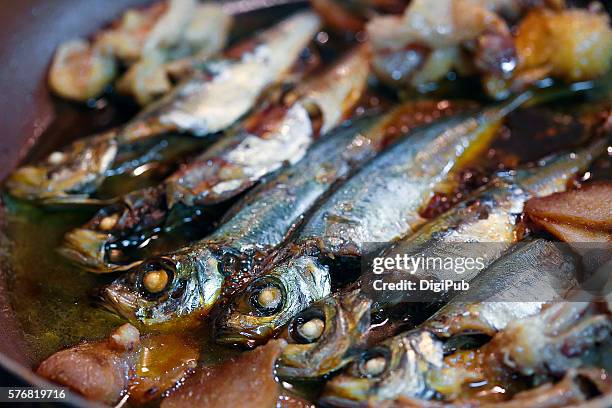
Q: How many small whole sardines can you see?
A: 6